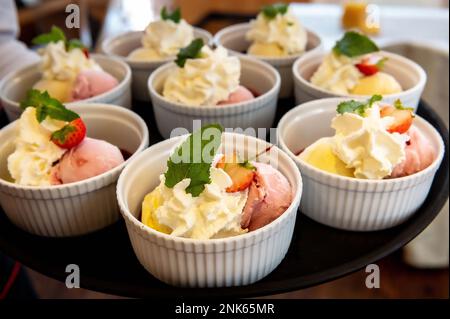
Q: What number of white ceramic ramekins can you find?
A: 8